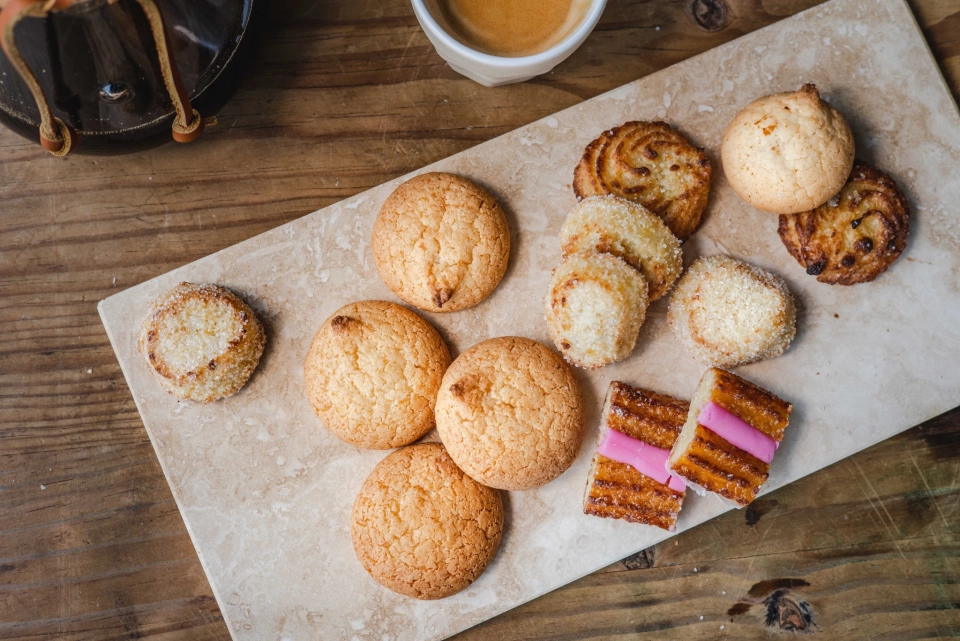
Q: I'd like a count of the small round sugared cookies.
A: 4